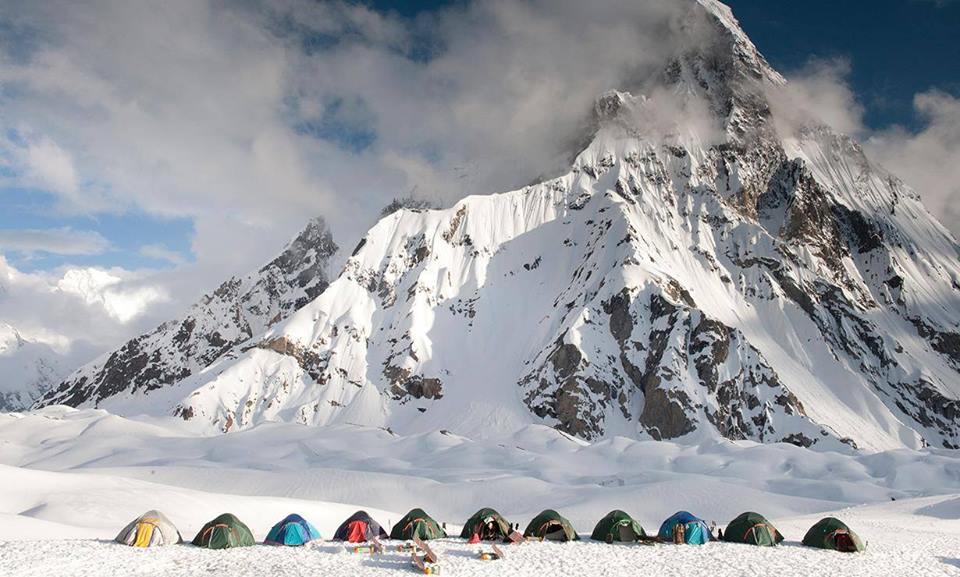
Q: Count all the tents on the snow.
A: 11